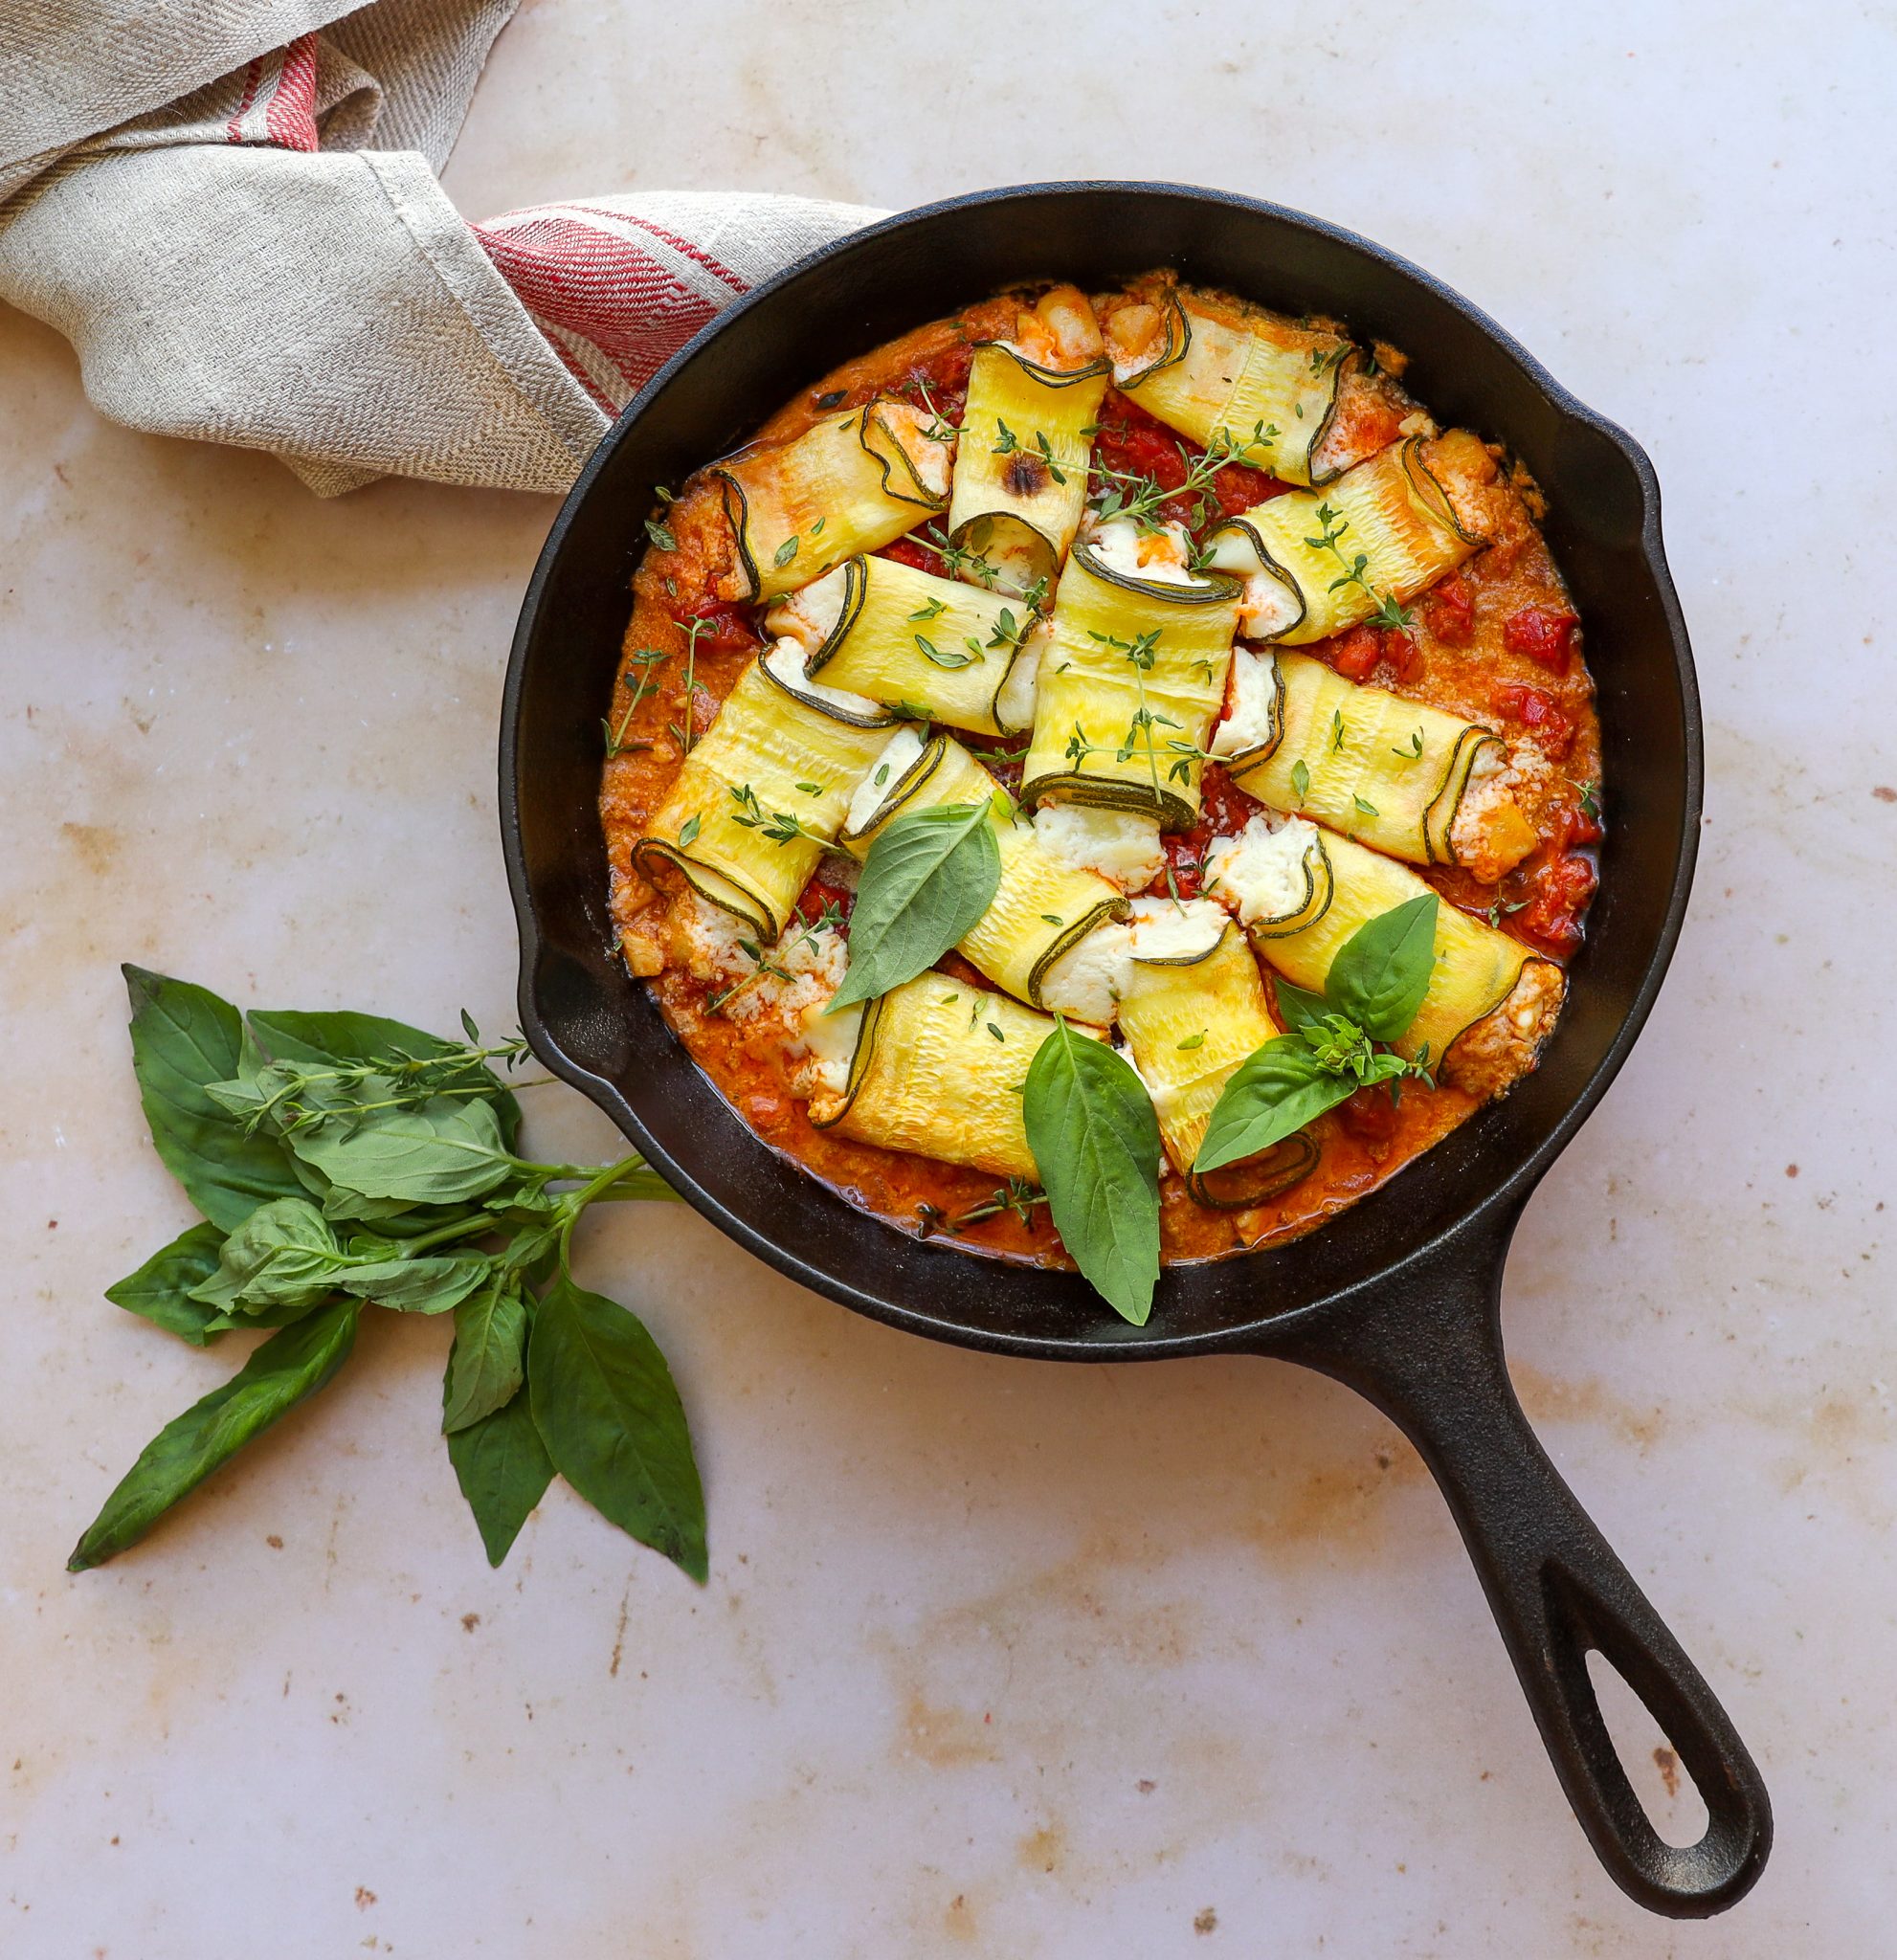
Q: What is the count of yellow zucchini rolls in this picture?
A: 12